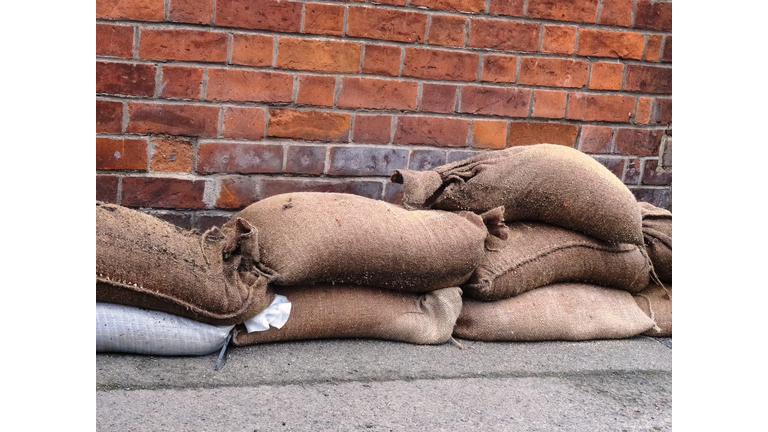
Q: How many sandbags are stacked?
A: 9